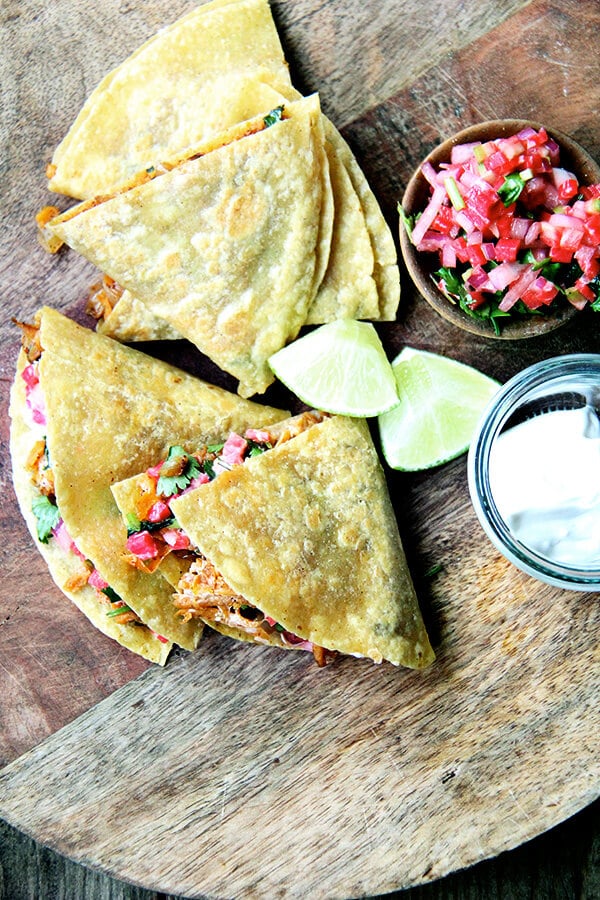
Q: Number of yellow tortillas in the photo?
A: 5